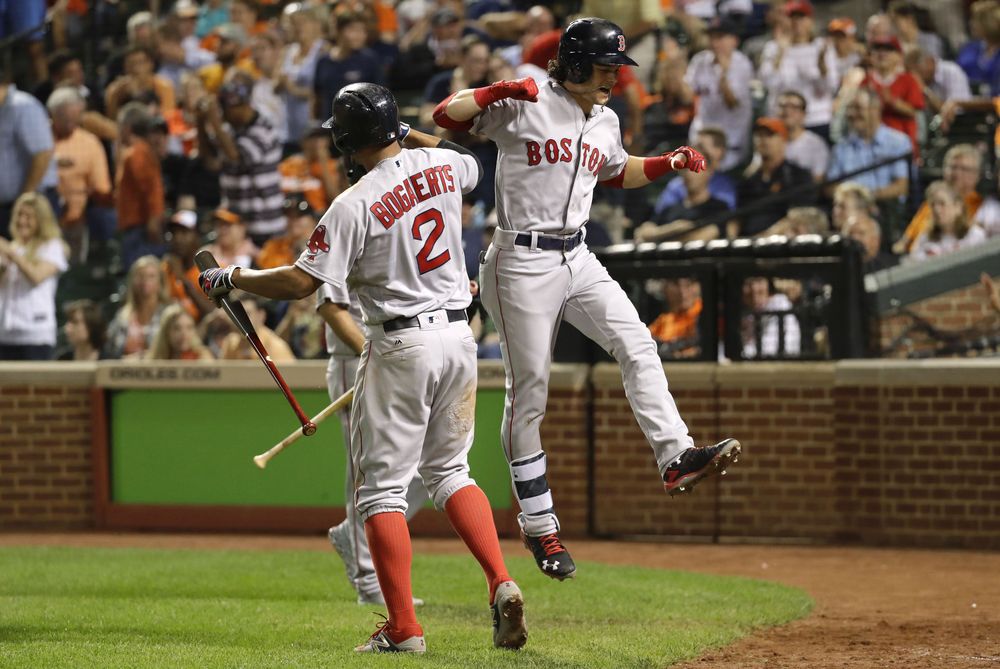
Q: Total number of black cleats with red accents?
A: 2